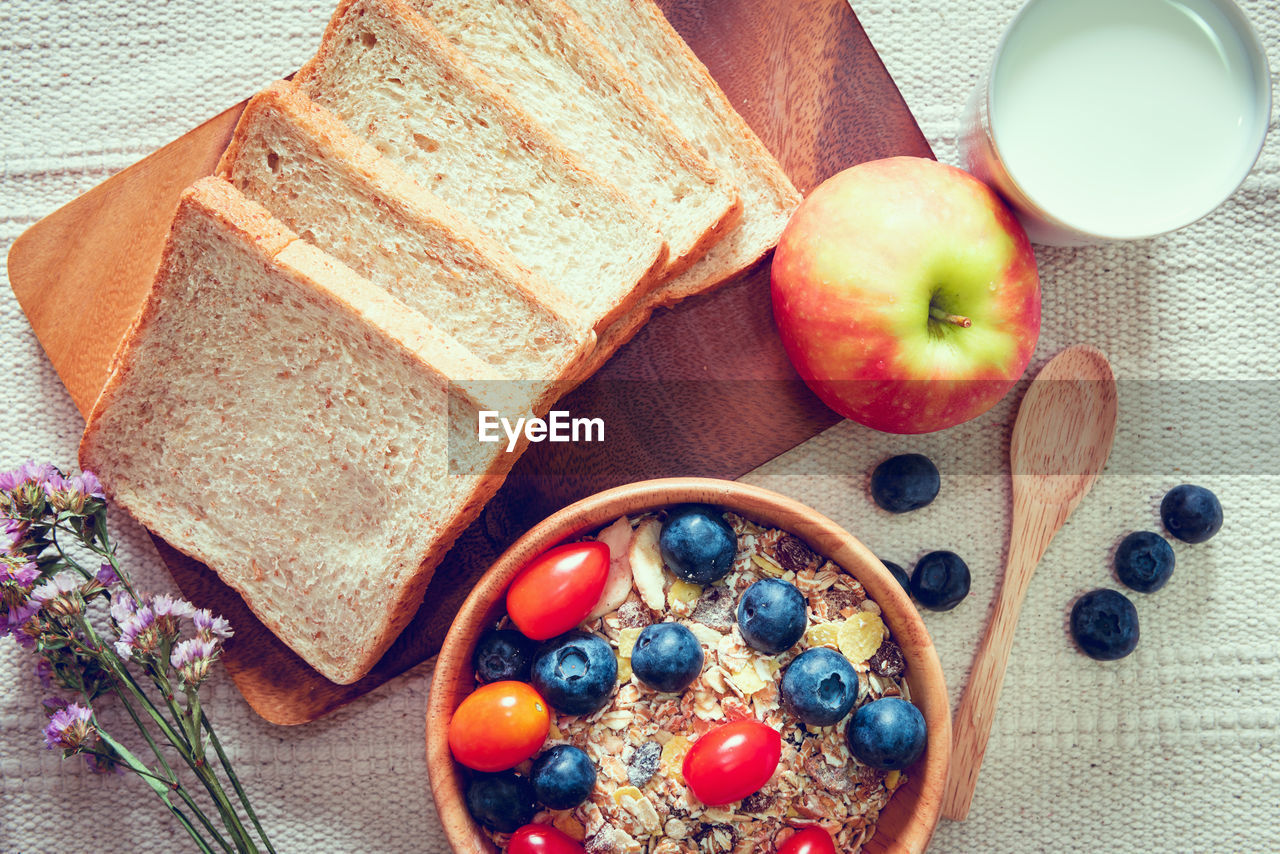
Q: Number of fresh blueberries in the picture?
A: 15